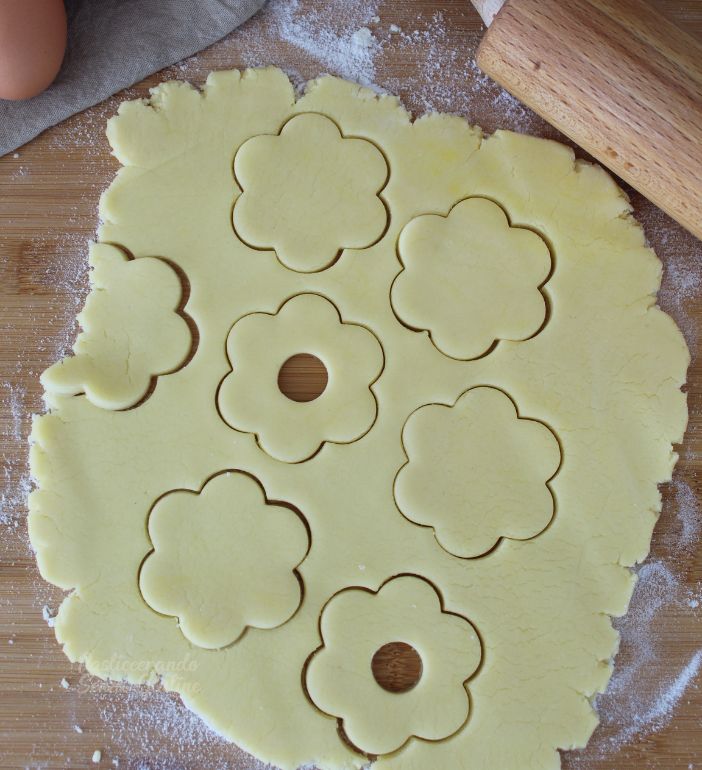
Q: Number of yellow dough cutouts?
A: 7